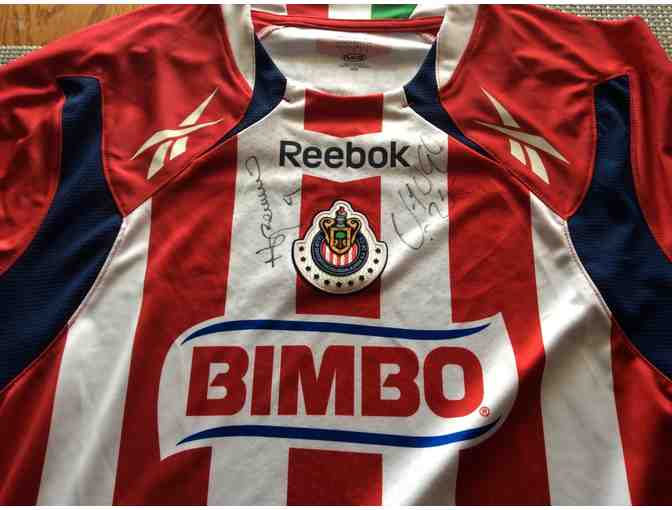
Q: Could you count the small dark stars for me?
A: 11